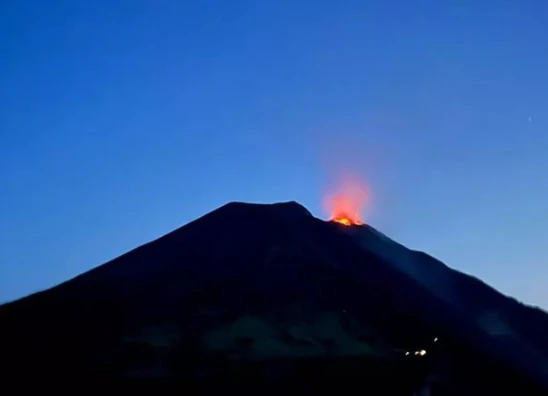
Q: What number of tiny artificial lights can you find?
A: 4